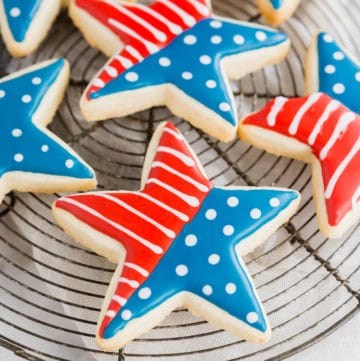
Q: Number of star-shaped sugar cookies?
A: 6